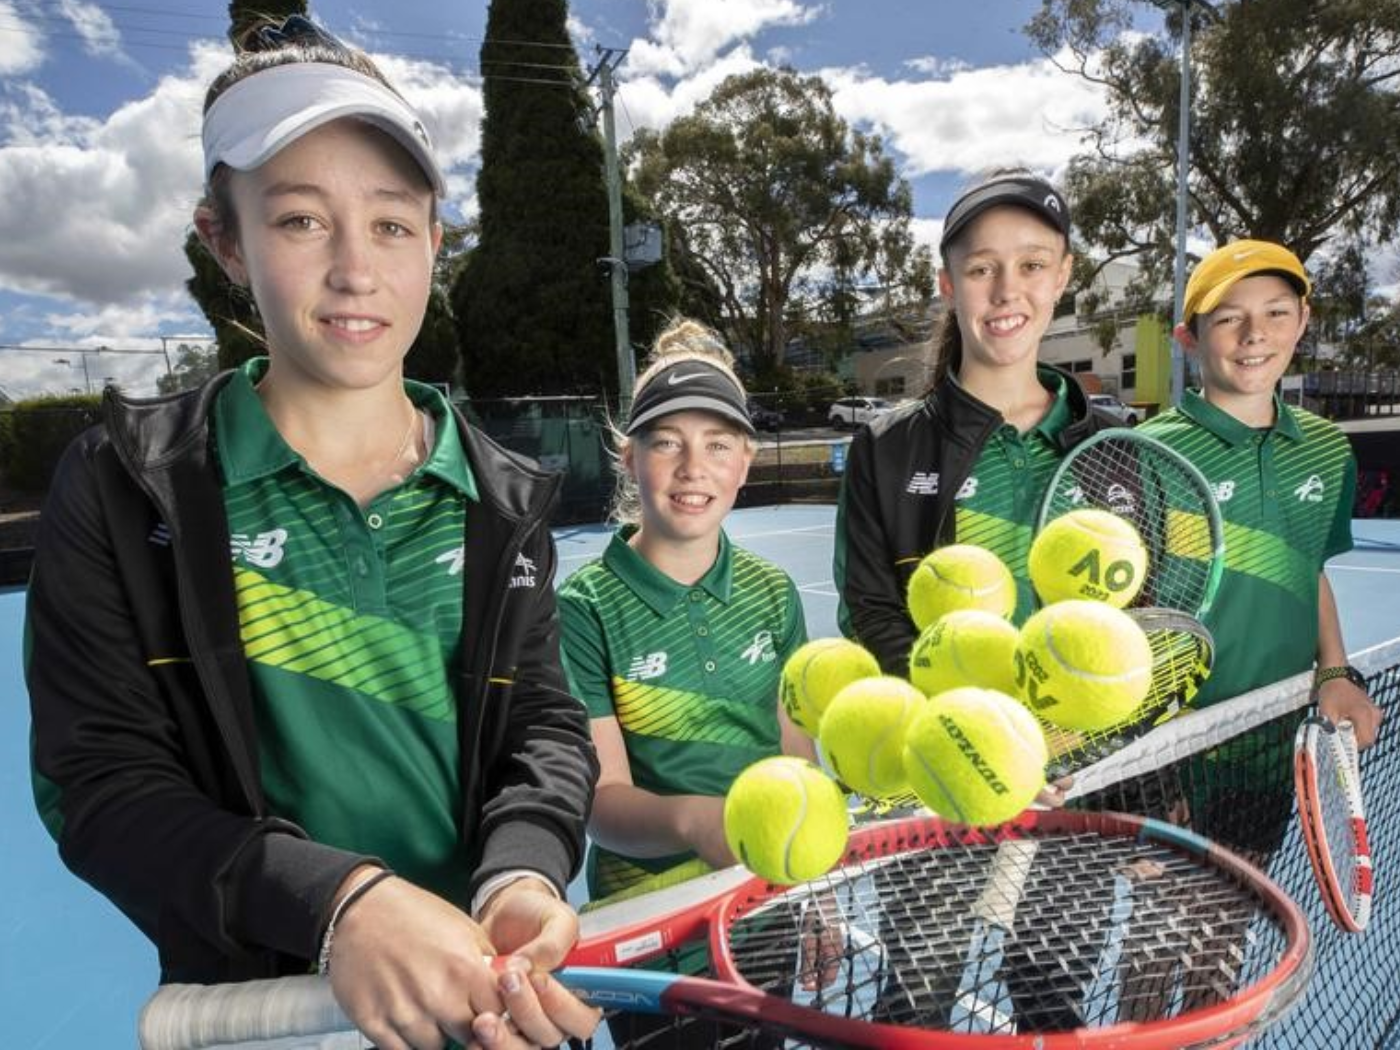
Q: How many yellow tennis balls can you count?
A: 8